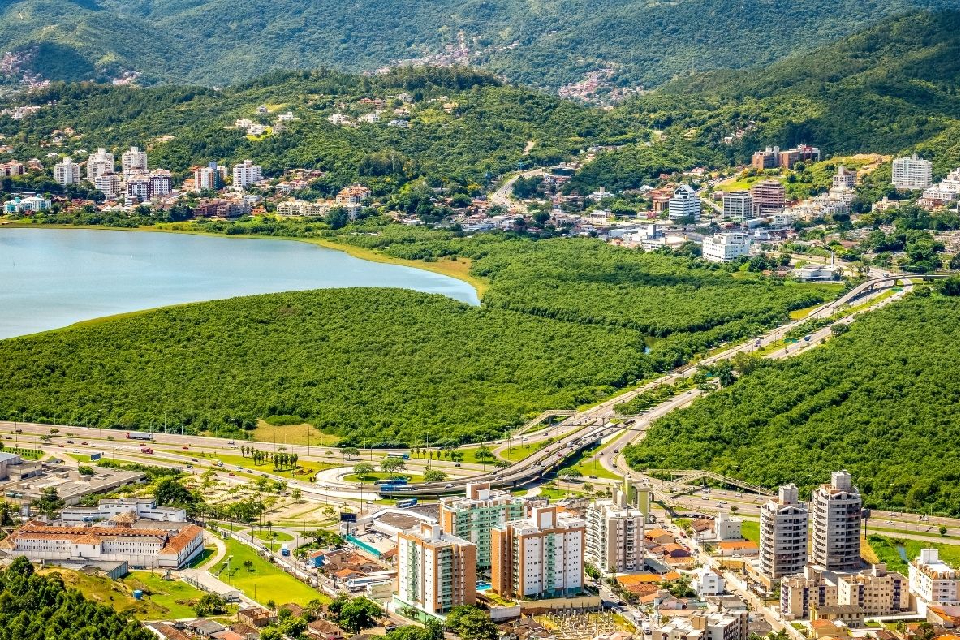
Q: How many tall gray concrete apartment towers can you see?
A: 2